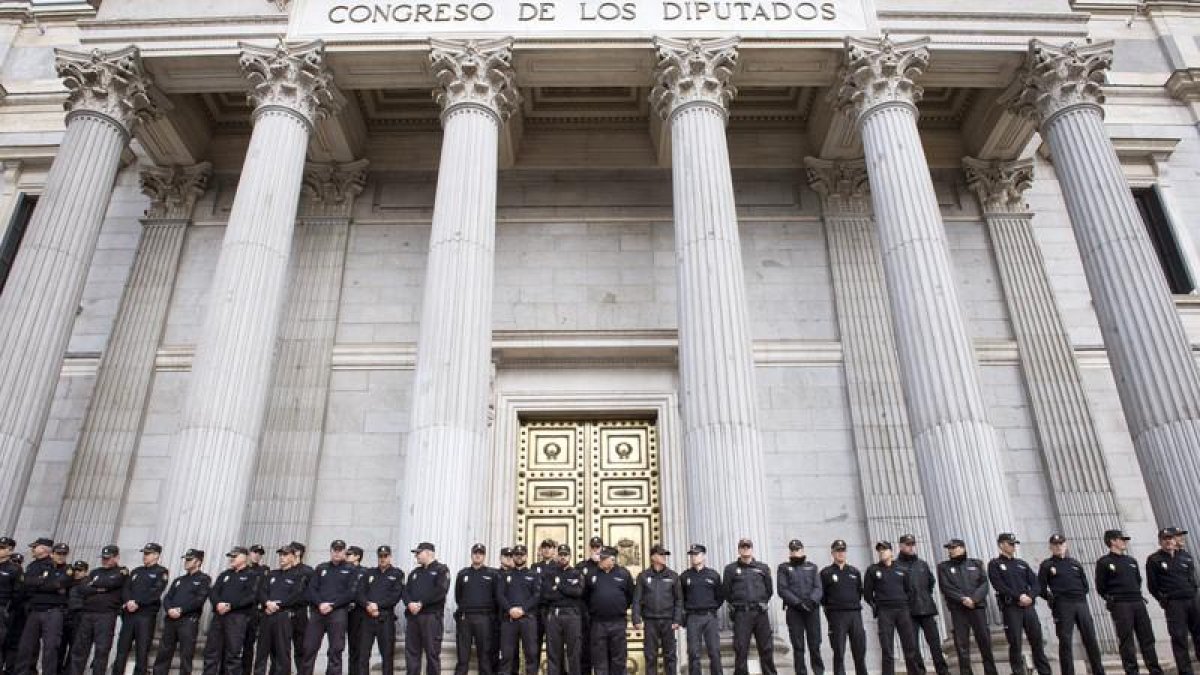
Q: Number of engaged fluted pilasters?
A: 4